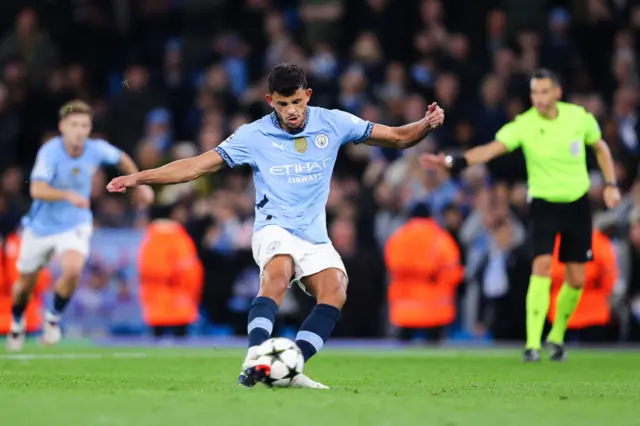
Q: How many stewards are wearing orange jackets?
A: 4